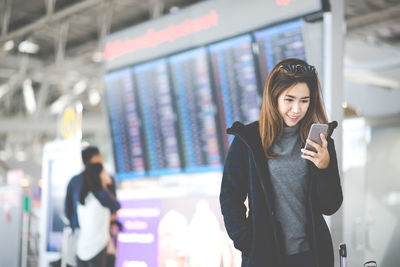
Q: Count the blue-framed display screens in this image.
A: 5